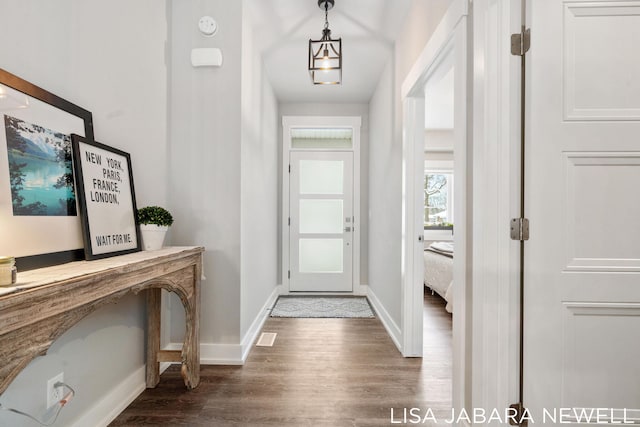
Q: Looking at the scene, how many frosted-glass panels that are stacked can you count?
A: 3